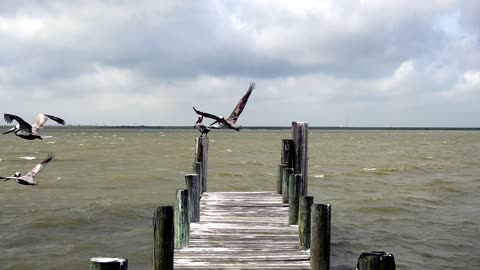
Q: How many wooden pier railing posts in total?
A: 14